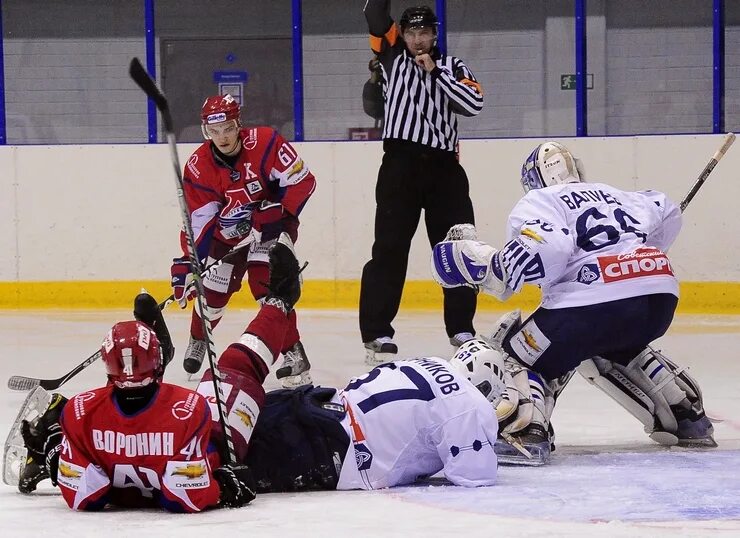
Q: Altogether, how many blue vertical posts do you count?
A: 6